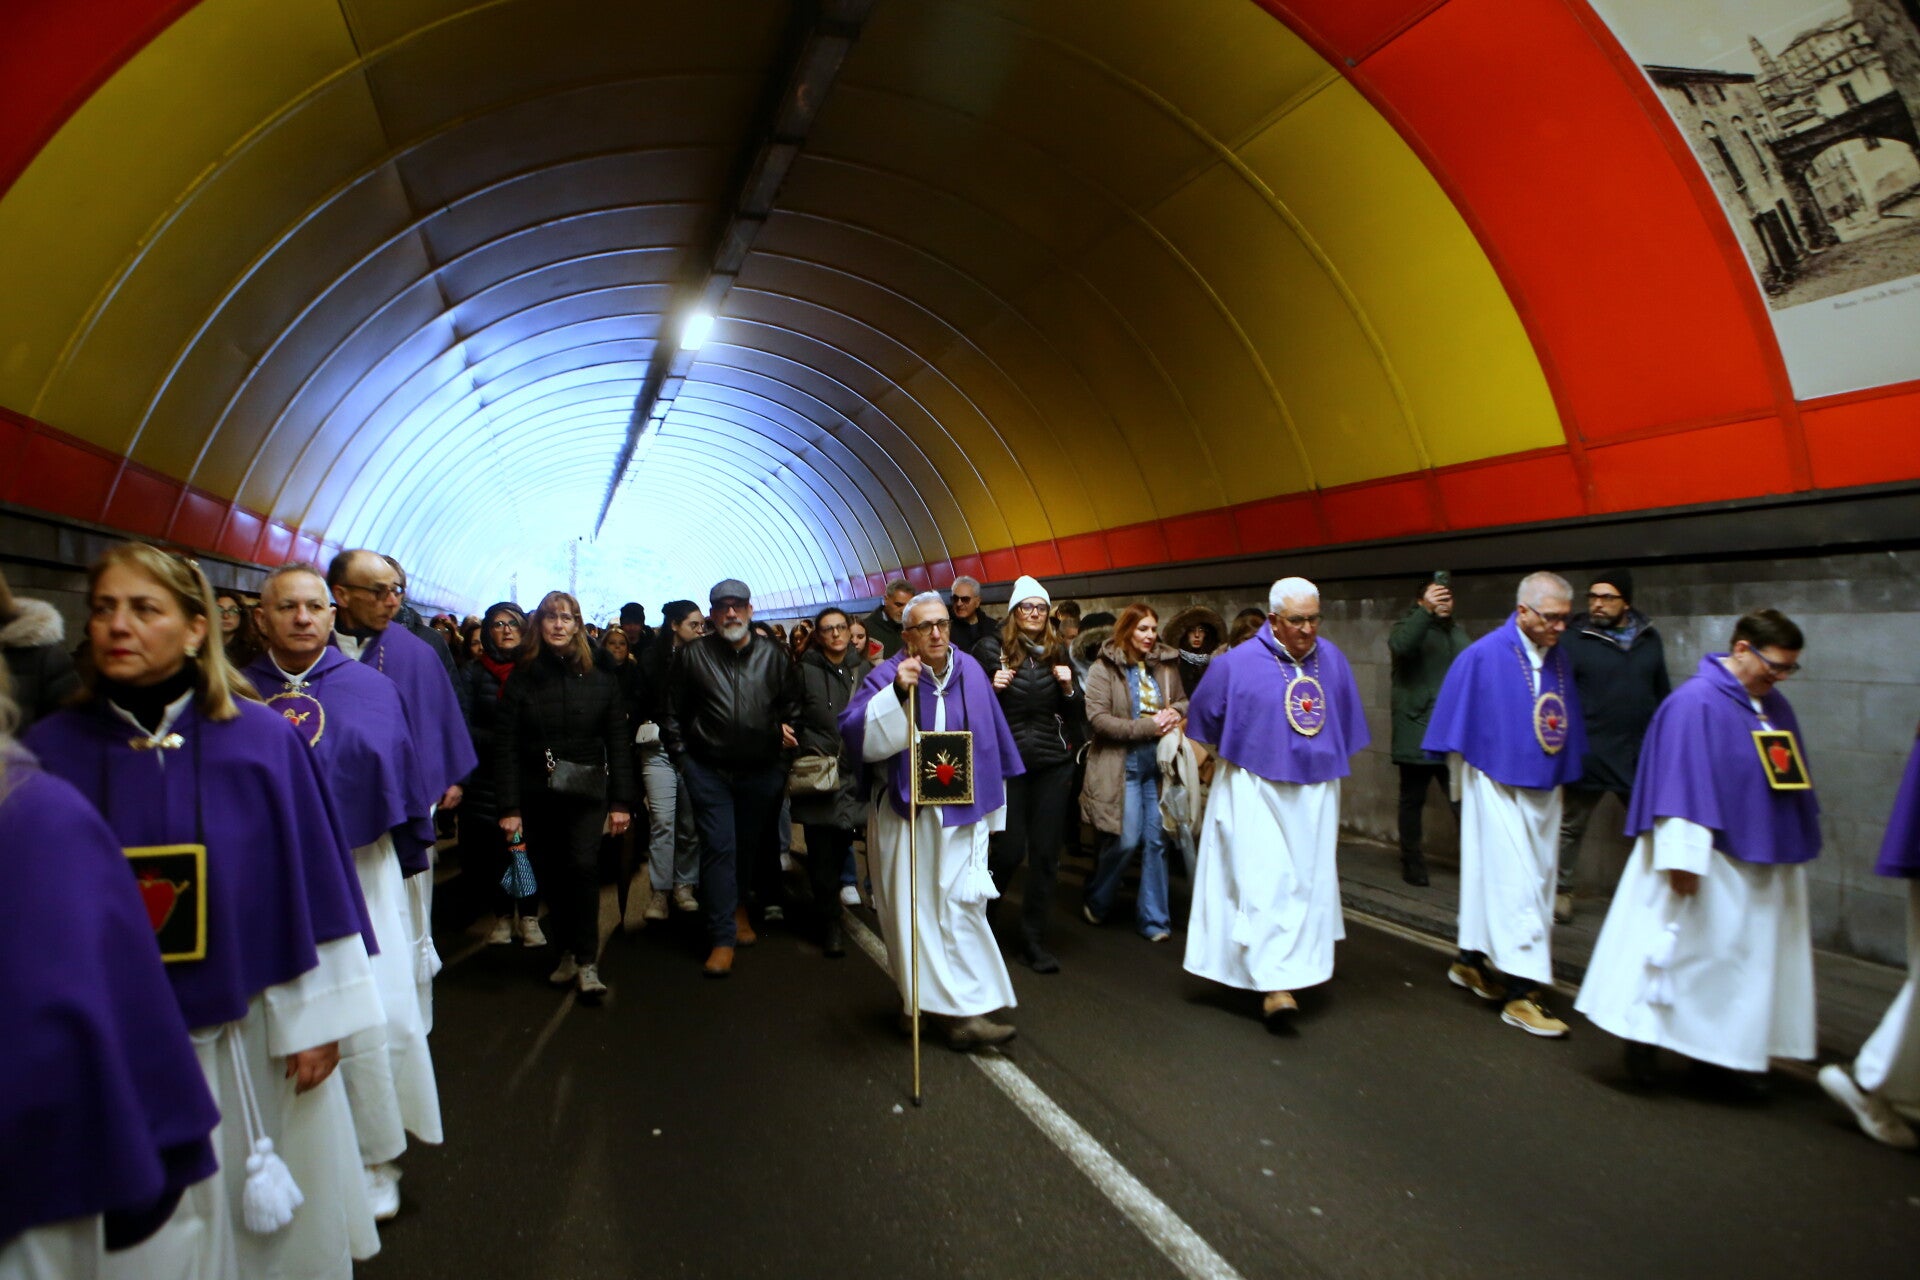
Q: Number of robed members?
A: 9